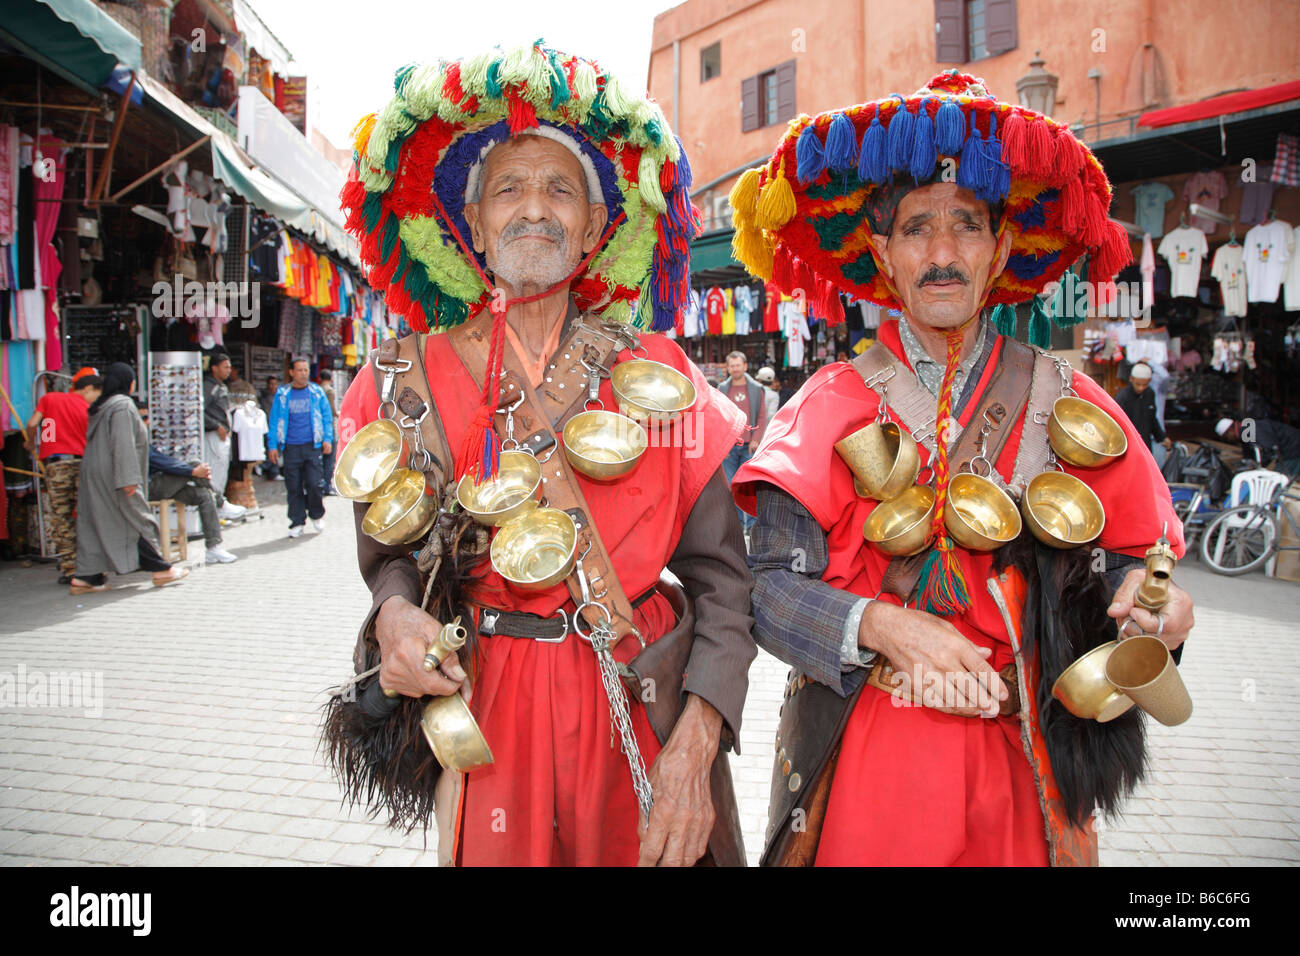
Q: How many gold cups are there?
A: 15